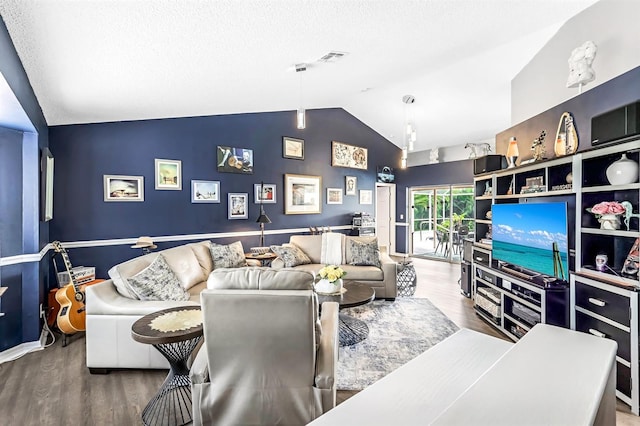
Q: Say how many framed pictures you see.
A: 12